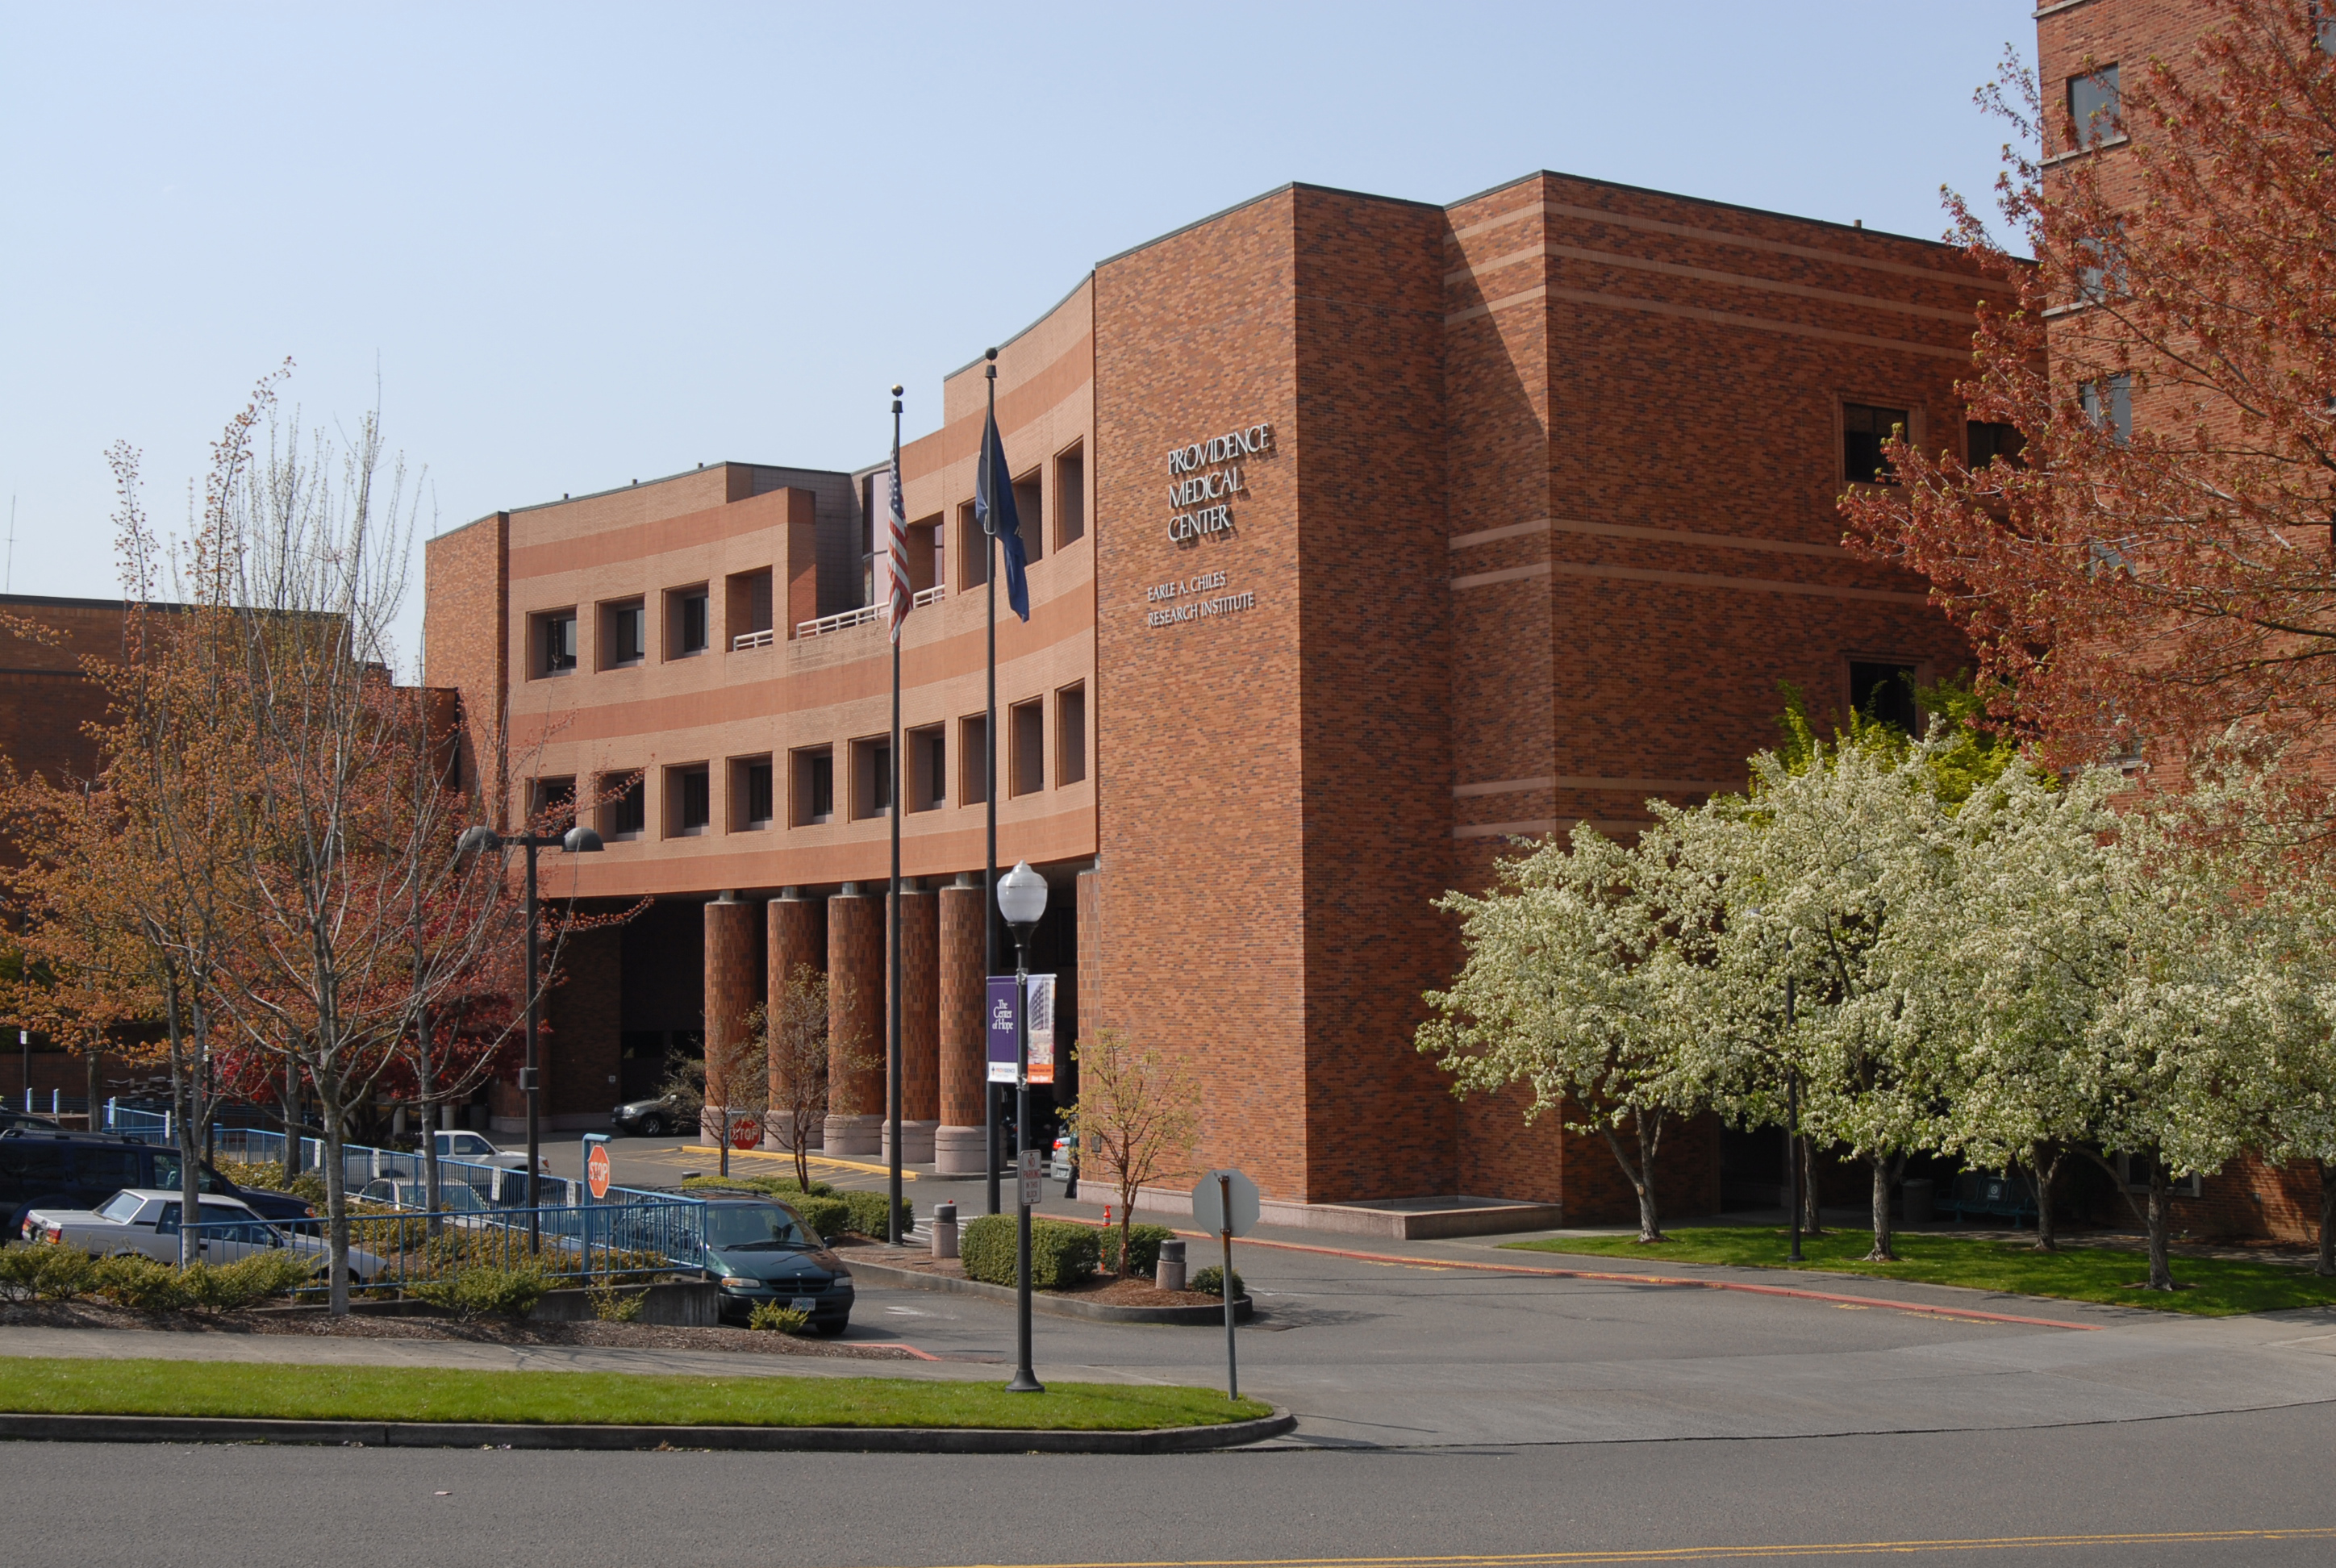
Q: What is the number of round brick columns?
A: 5